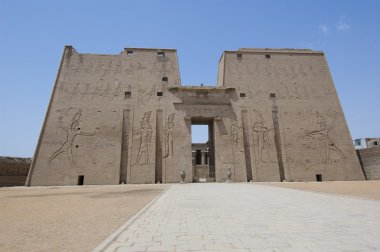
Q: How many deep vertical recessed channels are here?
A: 4